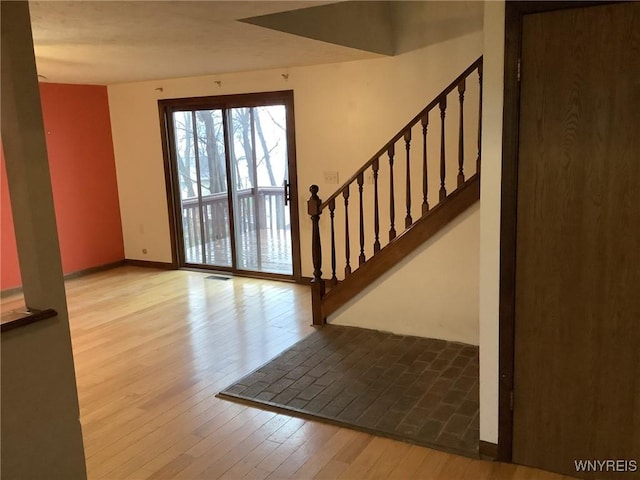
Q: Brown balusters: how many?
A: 10